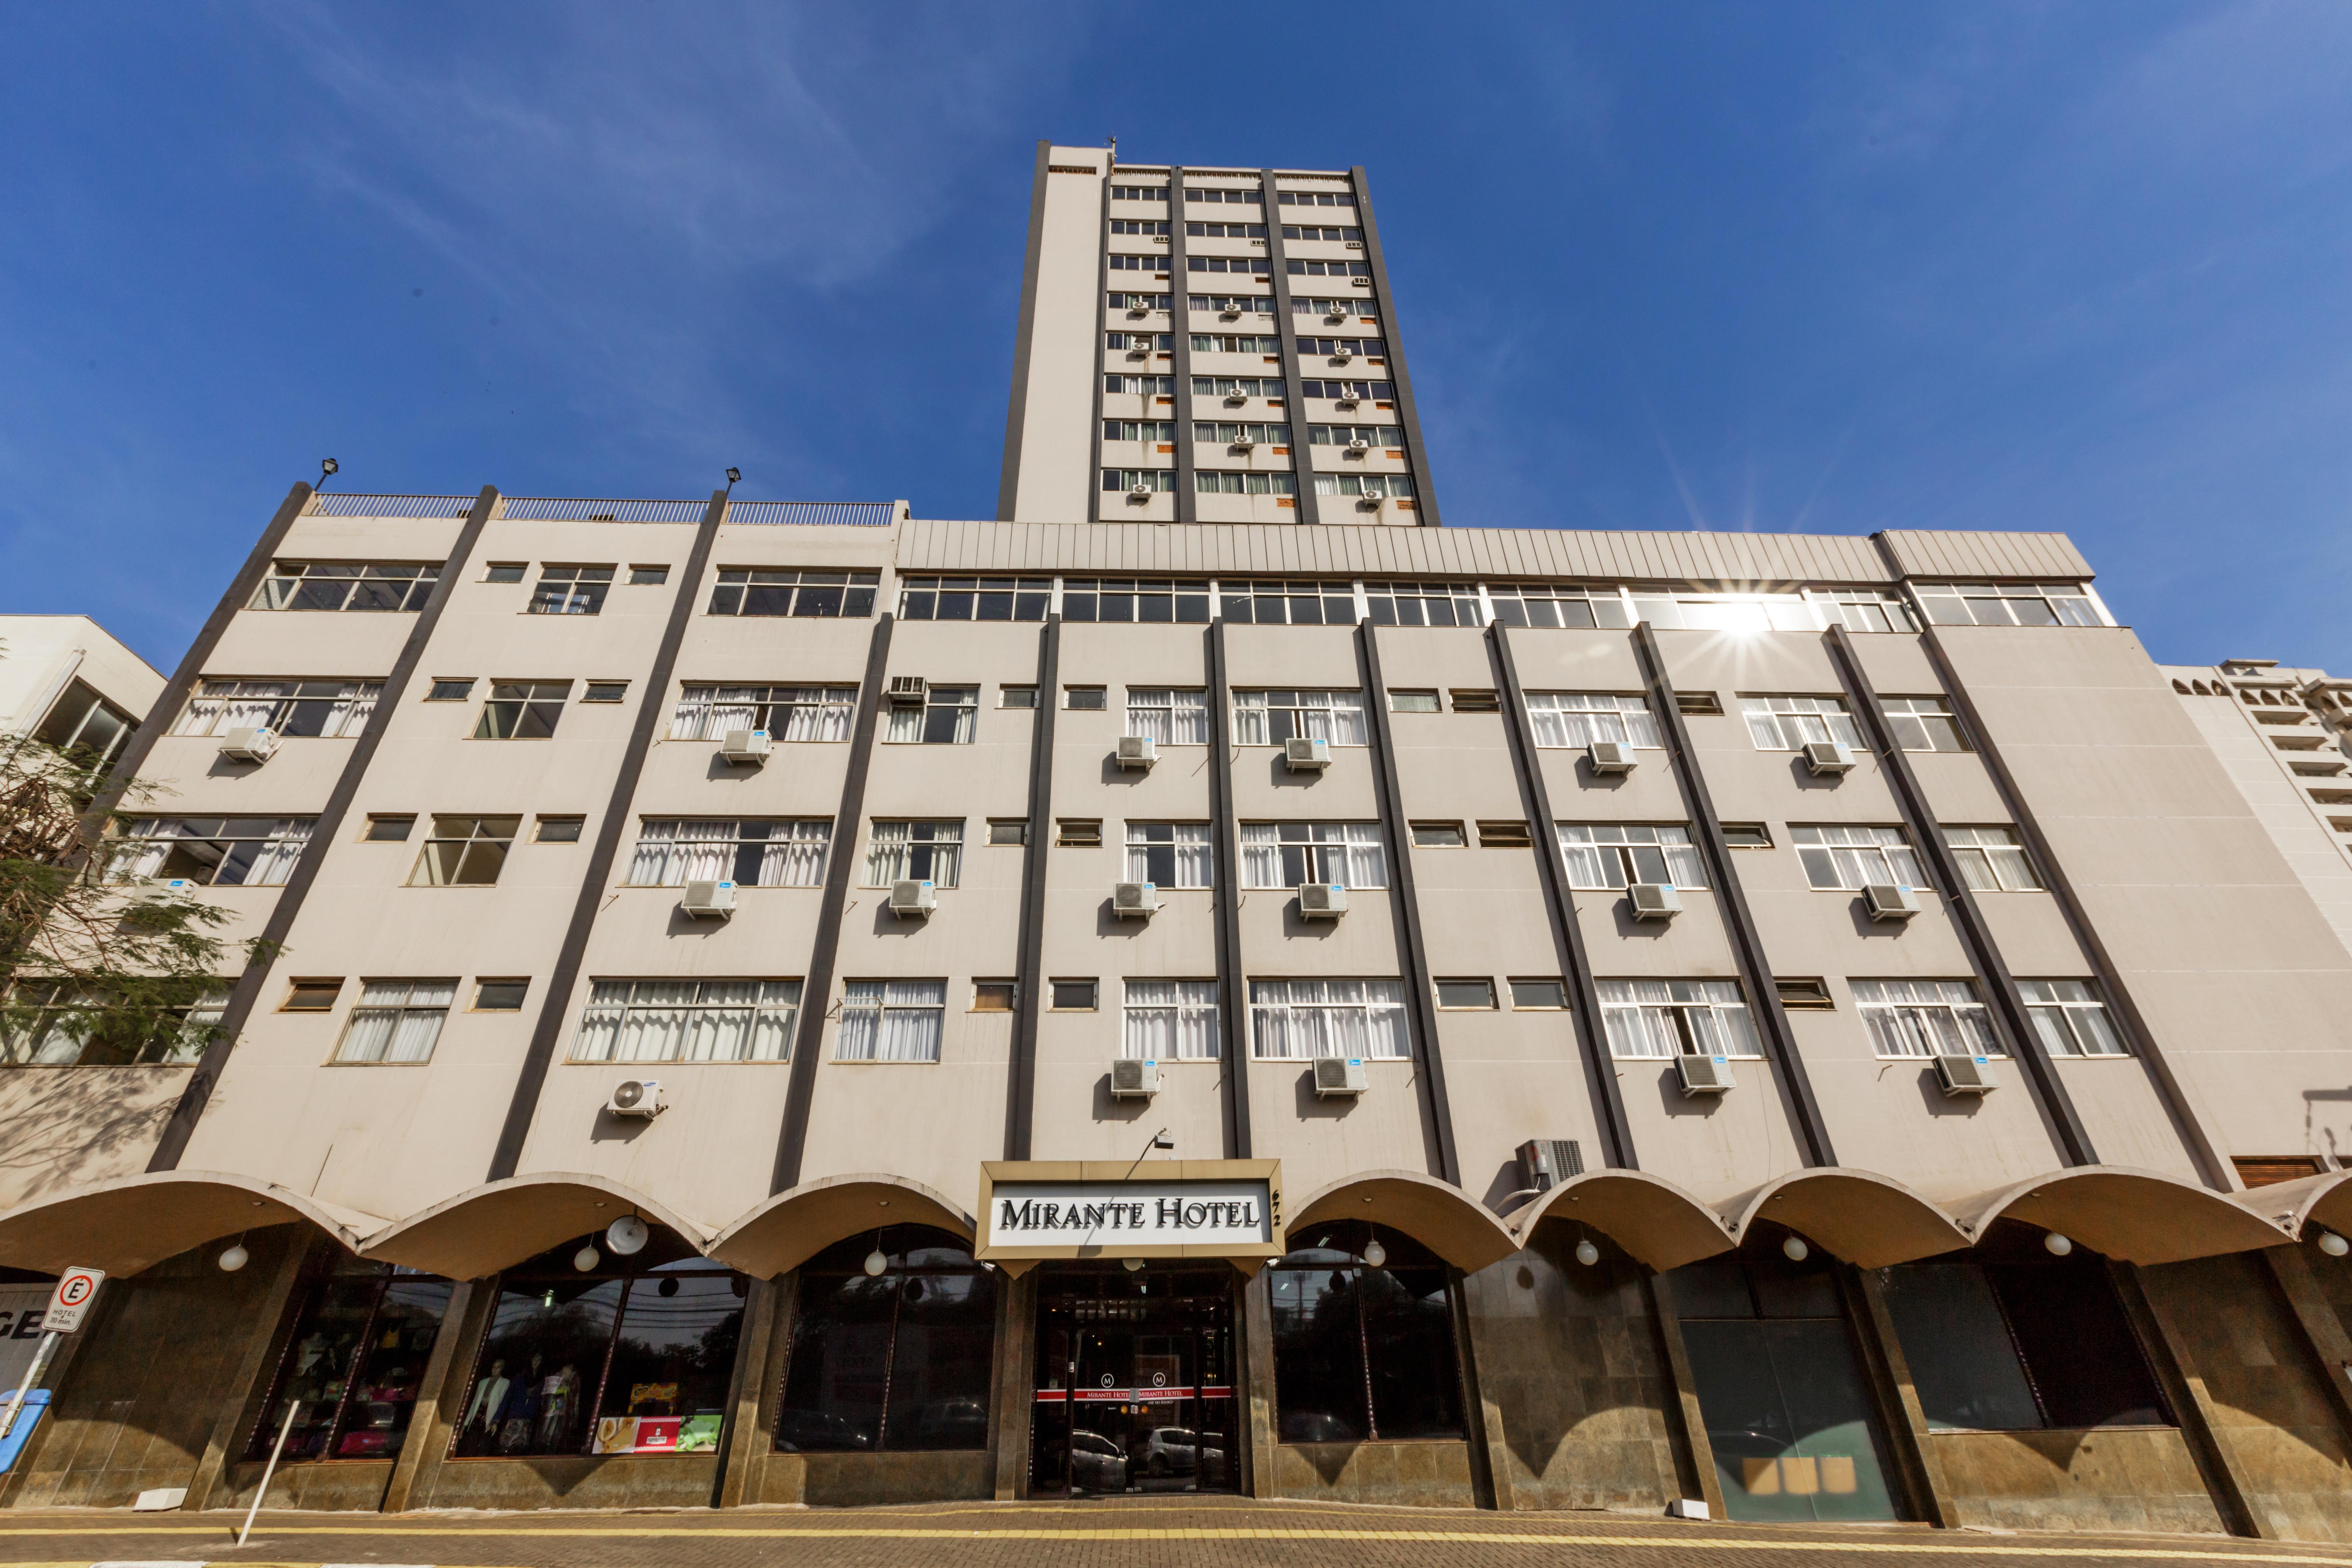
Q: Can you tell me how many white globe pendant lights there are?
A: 9